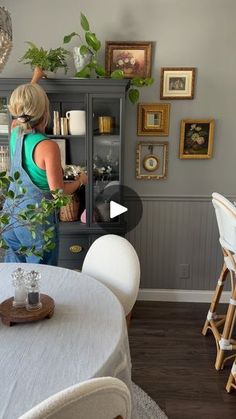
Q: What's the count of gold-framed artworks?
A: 5